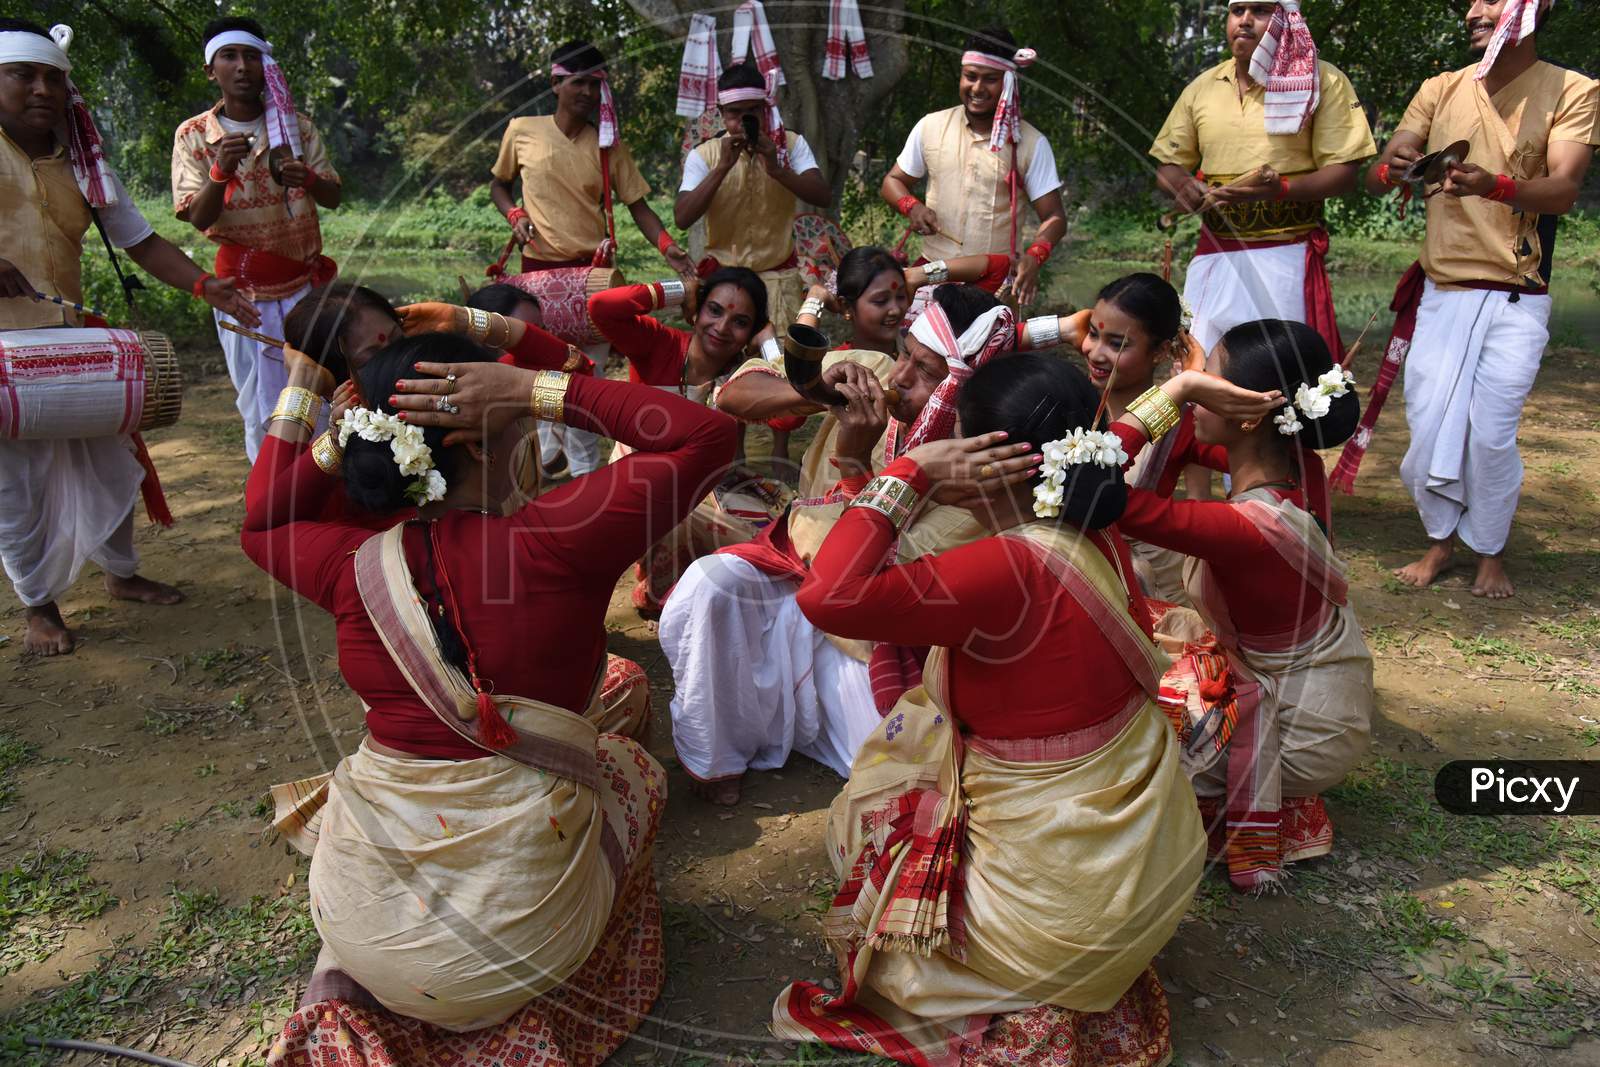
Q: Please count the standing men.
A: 7